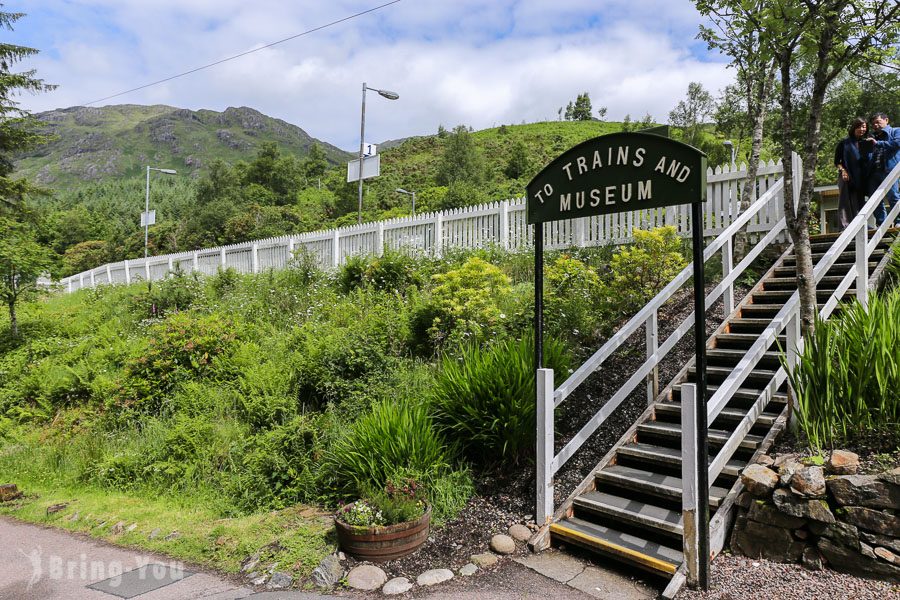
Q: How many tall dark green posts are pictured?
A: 2